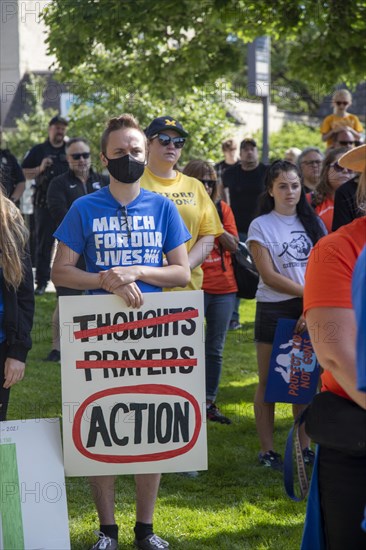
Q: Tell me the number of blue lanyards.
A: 1